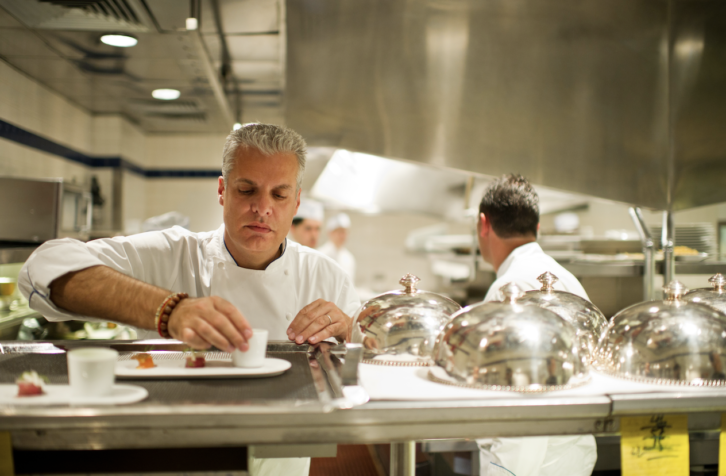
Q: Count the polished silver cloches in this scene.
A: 5